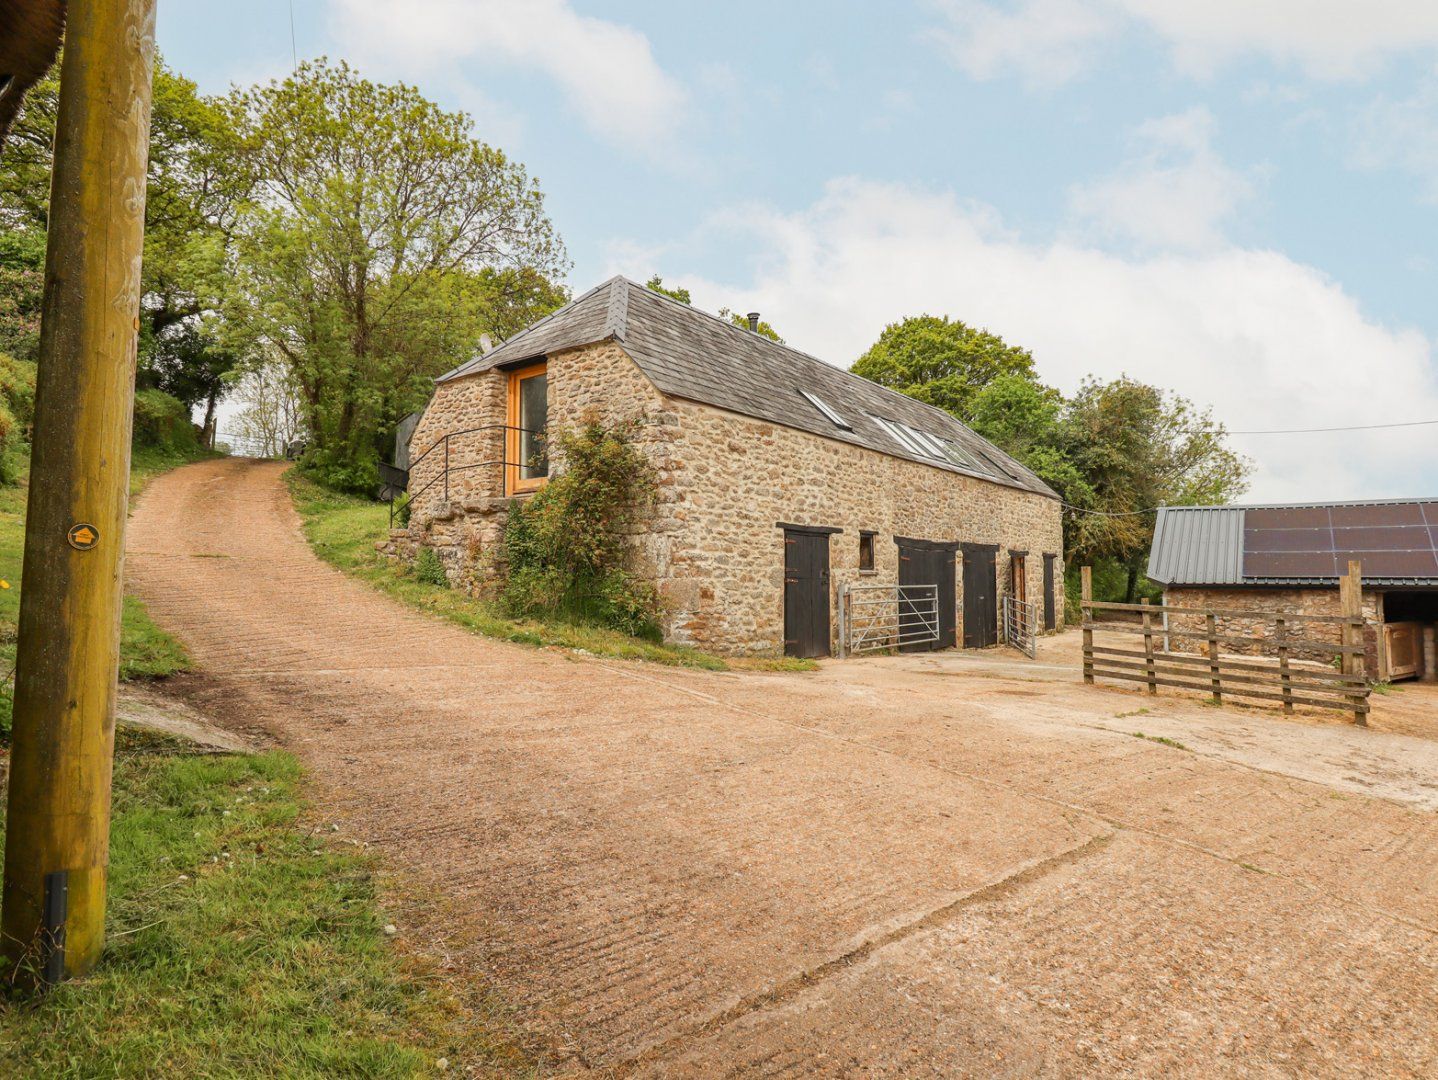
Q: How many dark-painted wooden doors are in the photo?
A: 4